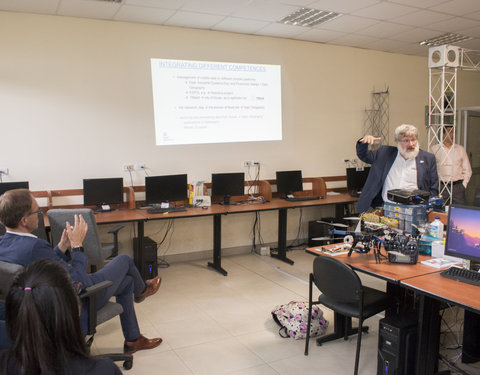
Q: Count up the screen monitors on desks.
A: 7